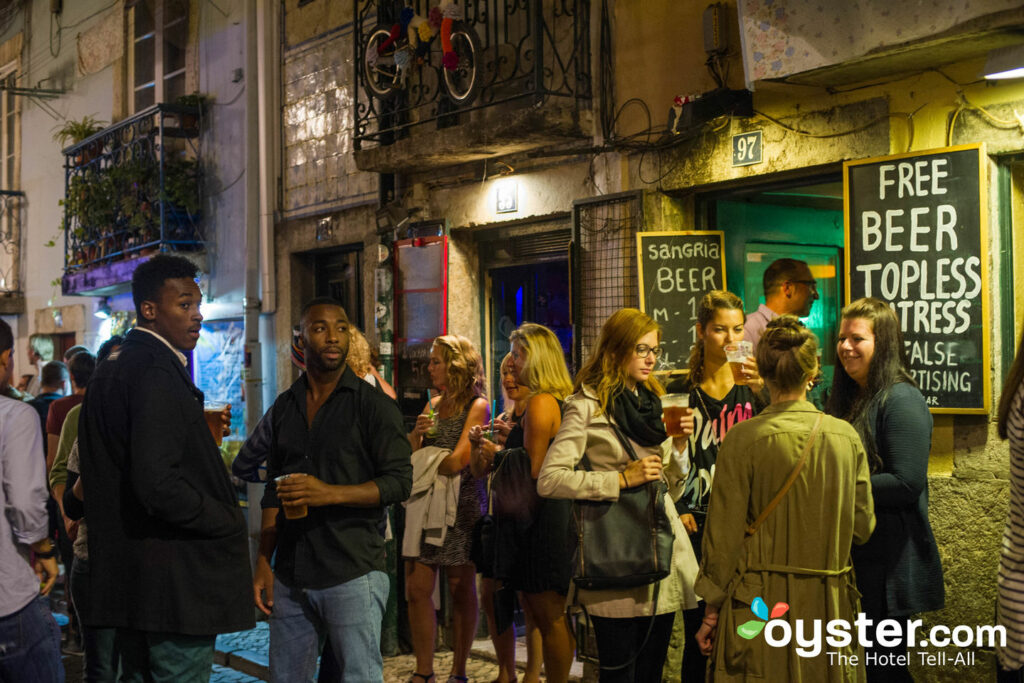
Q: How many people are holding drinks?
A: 6